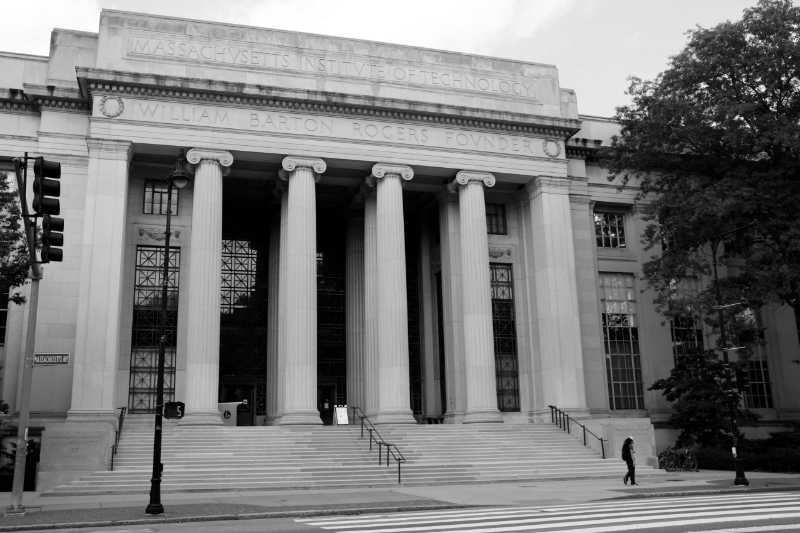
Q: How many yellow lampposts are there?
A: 0